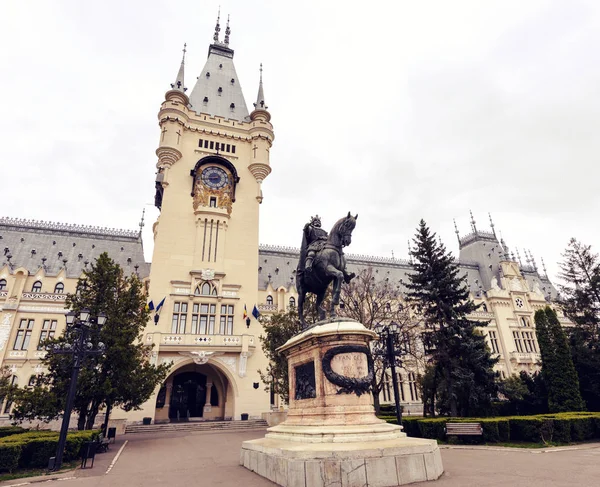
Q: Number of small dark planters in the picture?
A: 2